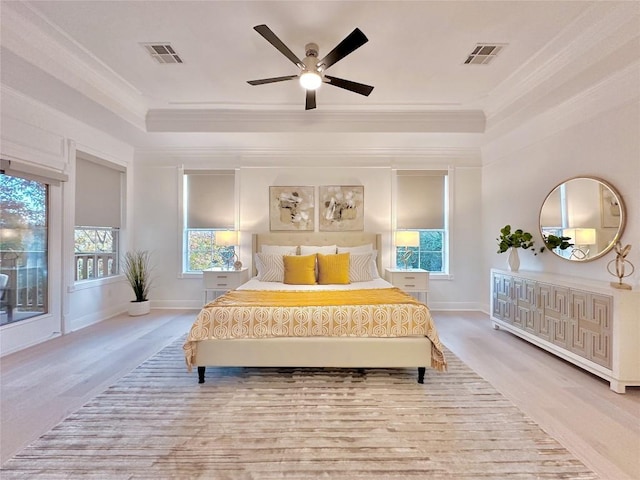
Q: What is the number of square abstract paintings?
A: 2